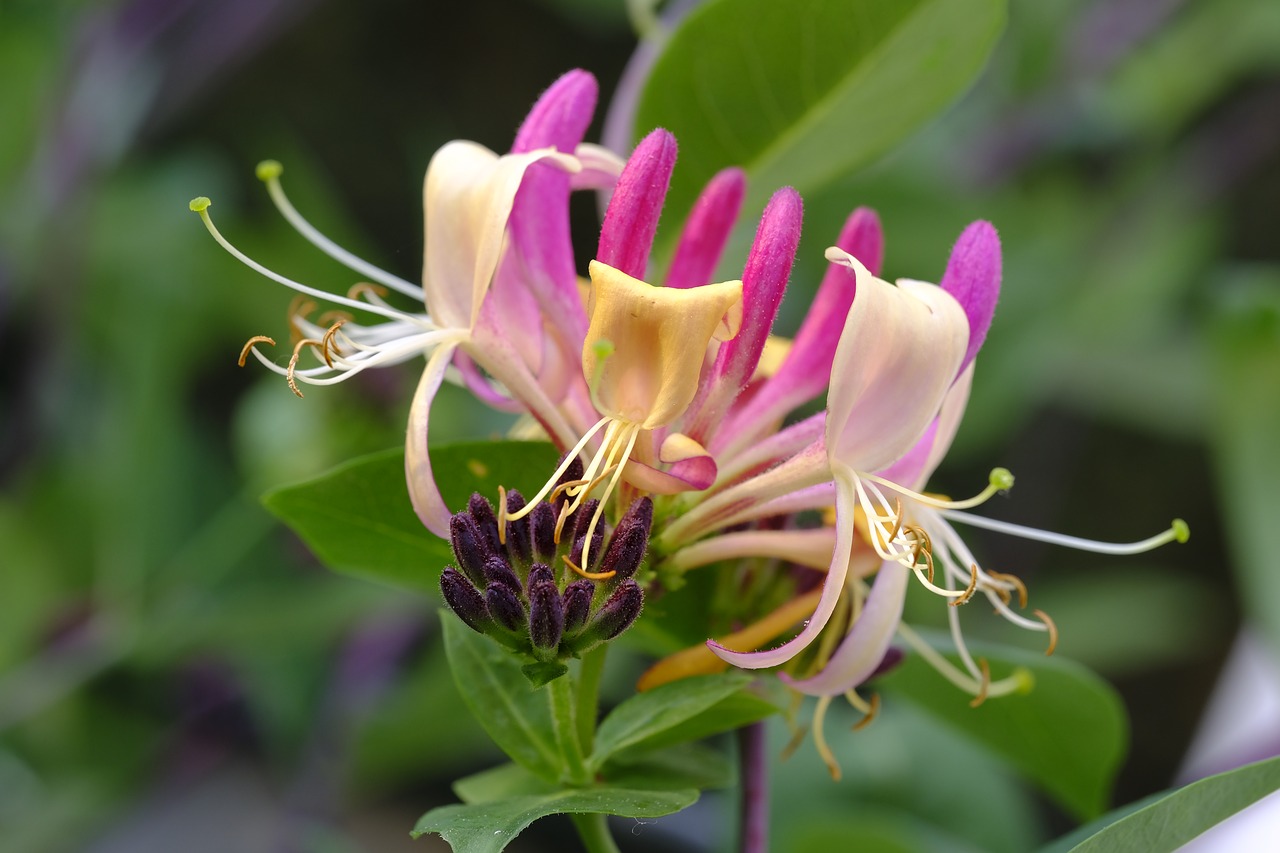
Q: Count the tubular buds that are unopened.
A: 6